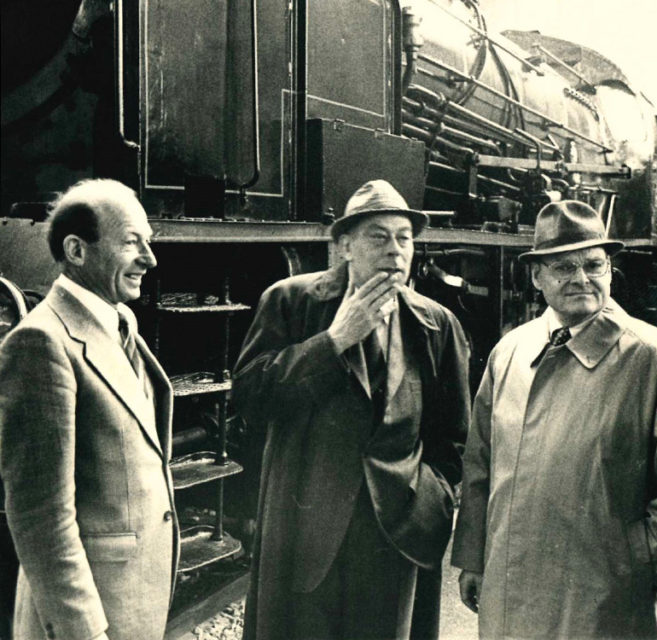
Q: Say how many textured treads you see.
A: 4